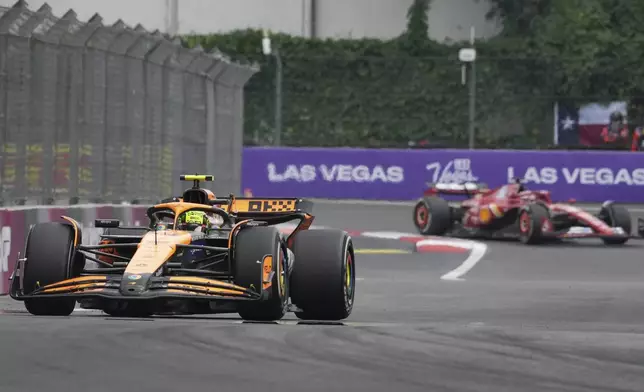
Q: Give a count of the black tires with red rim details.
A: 2